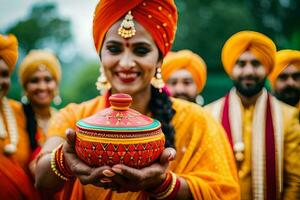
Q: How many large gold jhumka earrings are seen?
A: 2